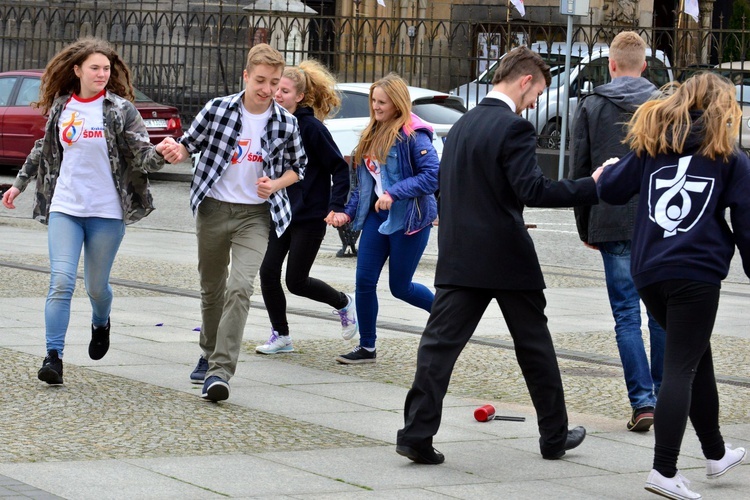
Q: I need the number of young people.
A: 7